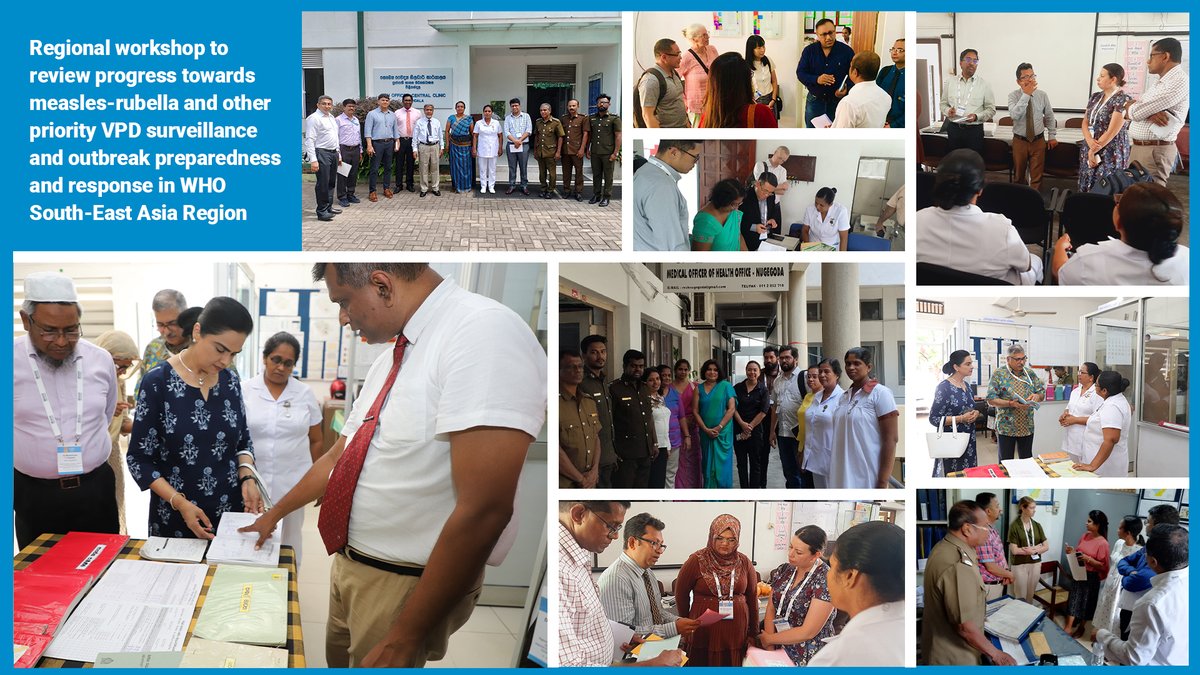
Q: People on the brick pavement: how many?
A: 11